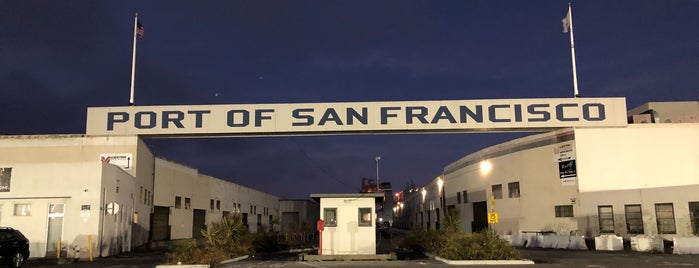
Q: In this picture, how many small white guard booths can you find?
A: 1